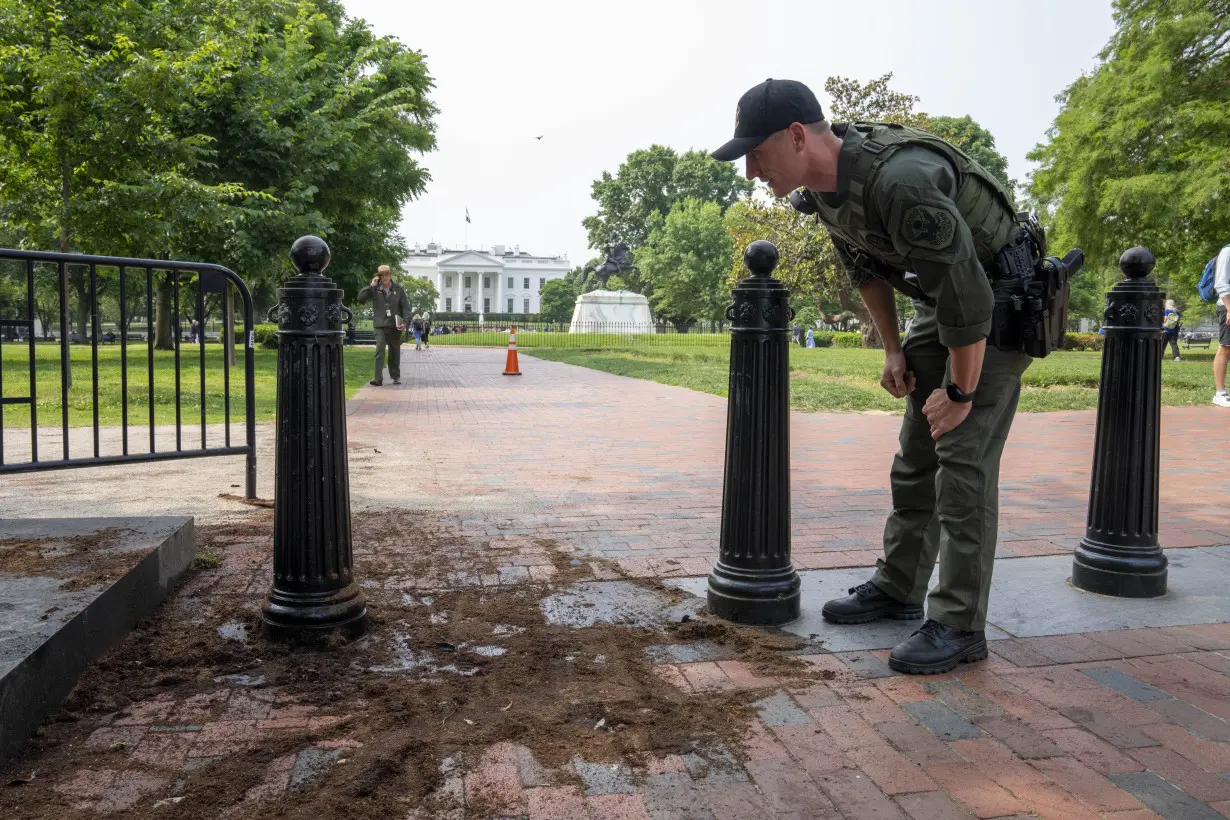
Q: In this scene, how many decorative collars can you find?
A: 3